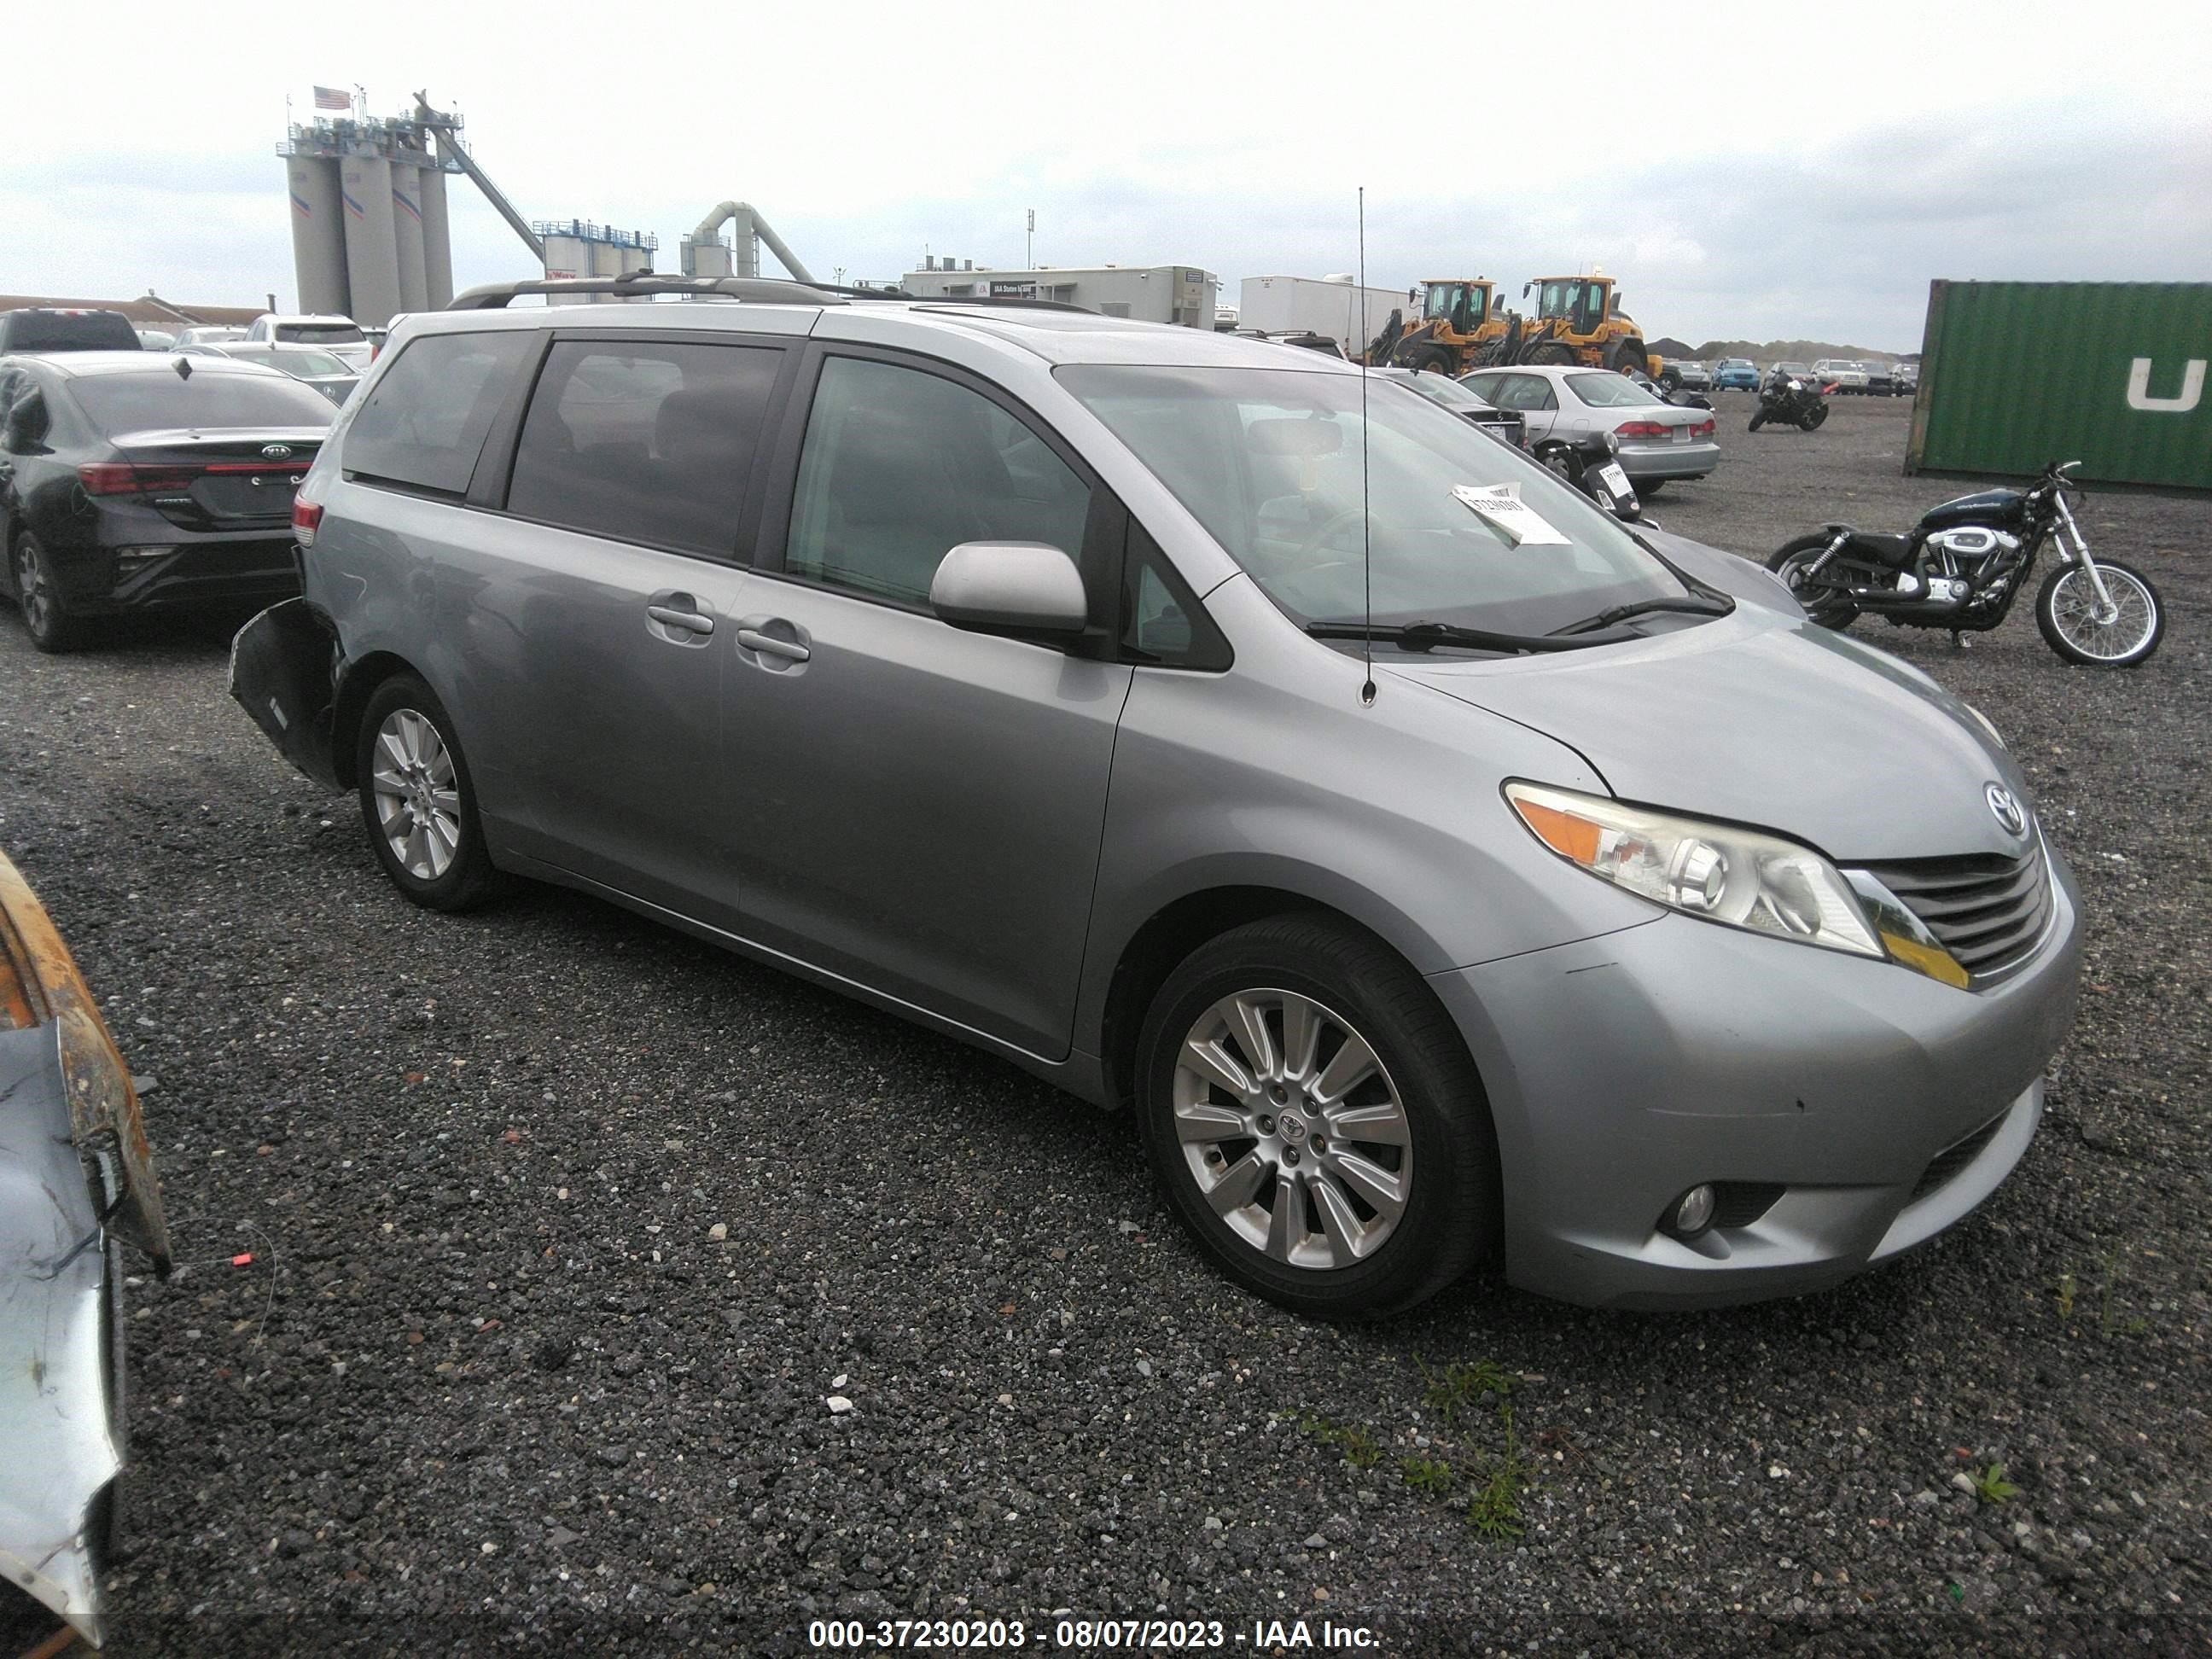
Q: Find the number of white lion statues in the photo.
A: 0